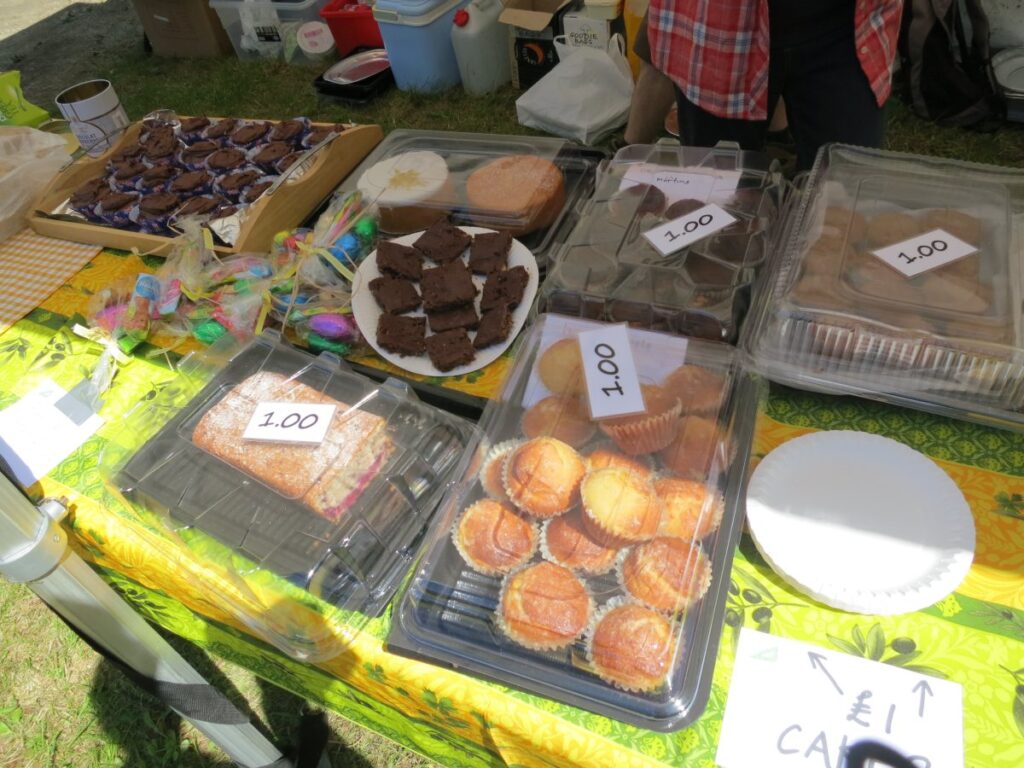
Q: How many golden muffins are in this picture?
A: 15